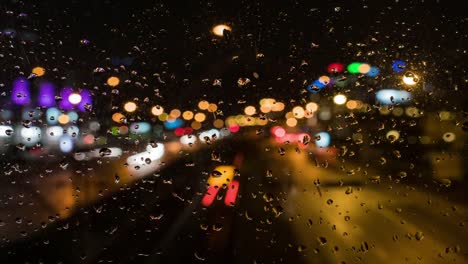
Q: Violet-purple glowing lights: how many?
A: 4